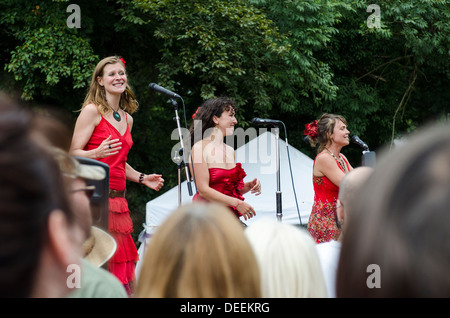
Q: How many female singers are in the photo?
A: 3